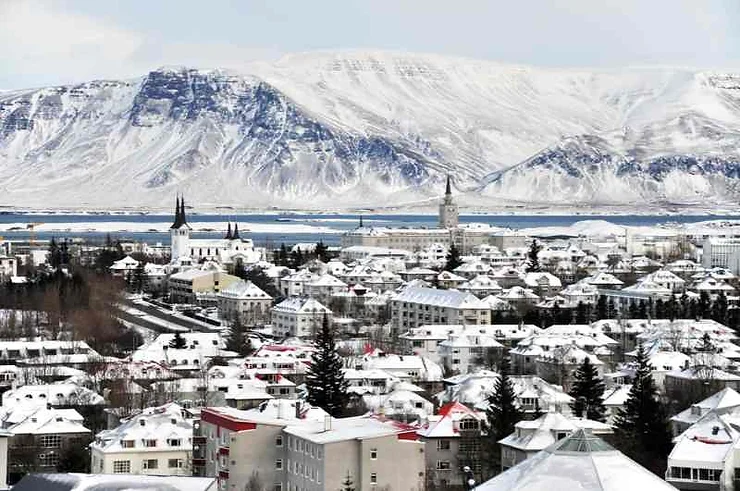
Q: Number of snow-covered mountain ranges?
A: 1